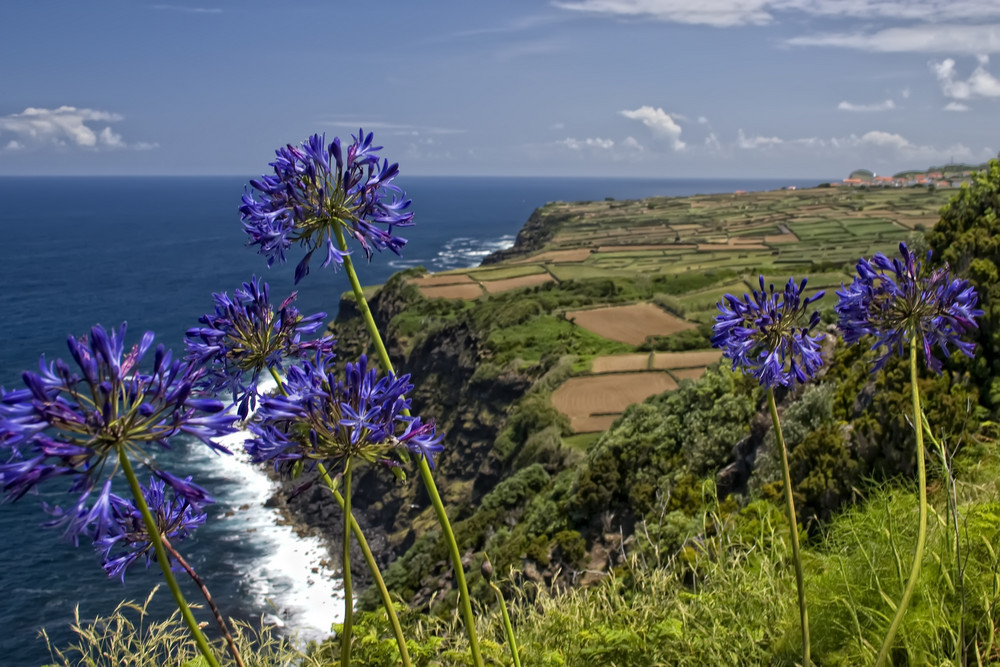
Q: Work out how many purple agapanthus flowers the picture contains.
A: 7